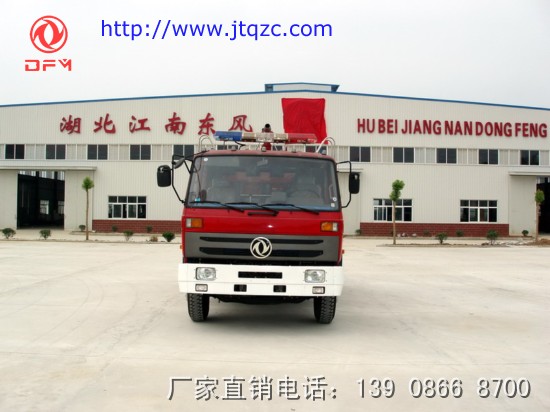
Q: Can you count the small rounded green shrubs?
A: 13